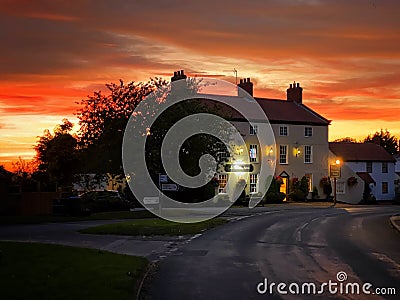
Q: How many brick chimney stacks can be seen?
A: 3